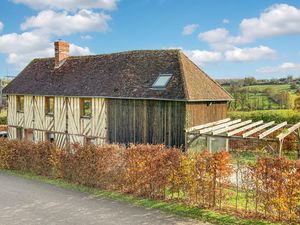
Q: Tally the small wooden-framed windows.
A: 3